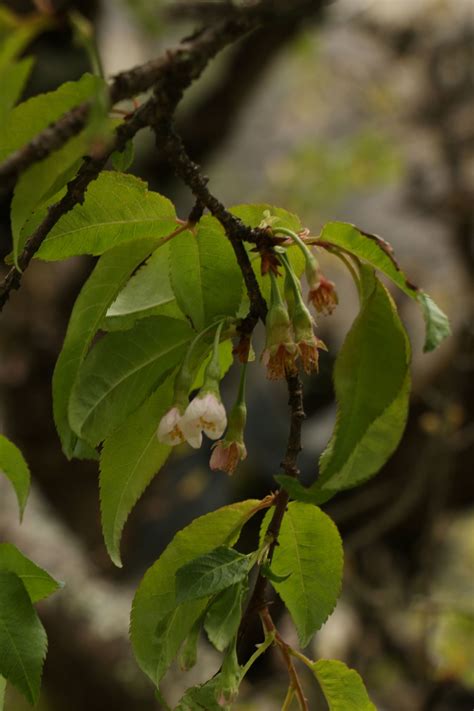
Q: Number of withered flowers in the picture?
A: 4